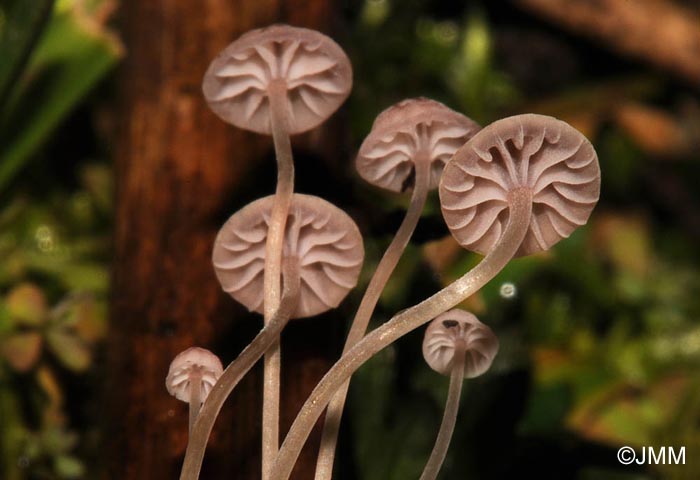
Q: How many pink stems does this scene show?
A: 6